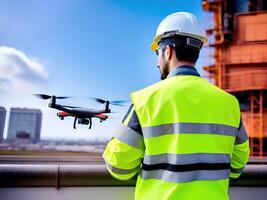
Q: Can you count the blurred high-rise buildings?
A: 2